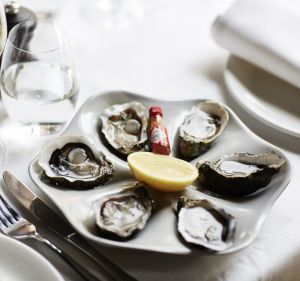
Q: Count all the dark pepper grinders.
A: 1